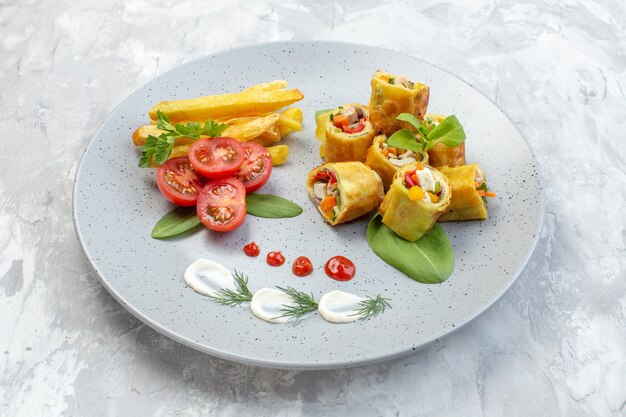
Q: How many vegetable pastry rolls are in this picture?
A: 7